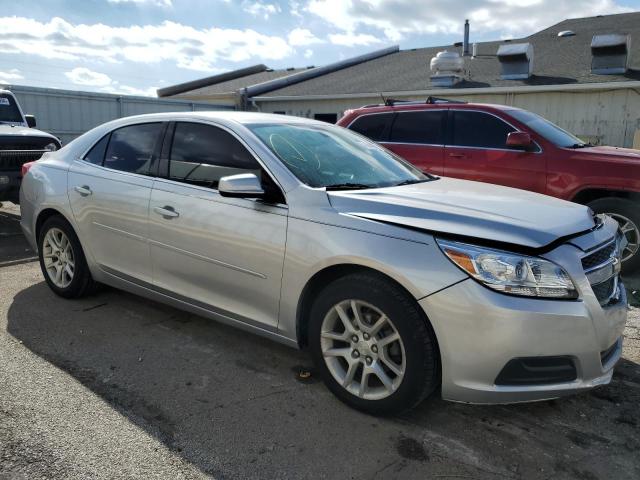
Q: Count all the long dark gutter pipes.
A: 2